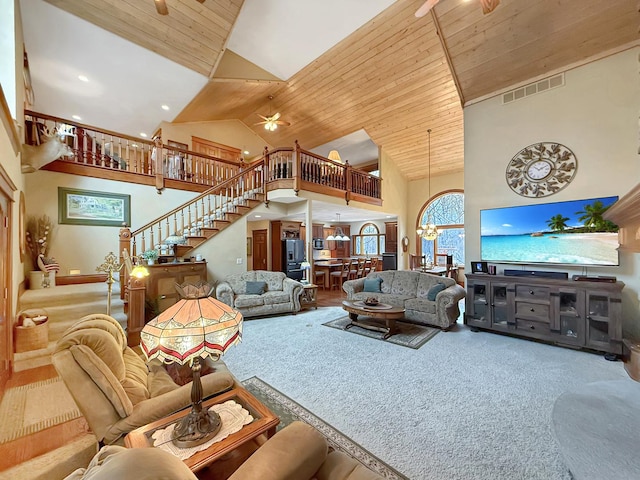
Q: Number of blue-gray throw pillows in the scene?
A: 3